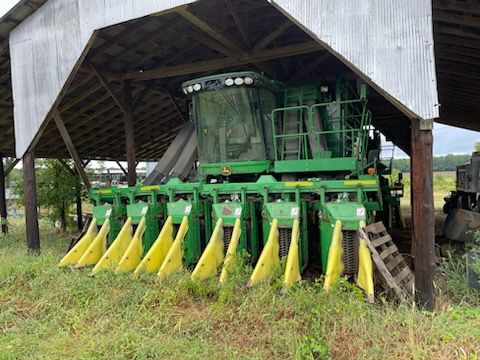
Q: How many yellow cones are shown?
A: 12